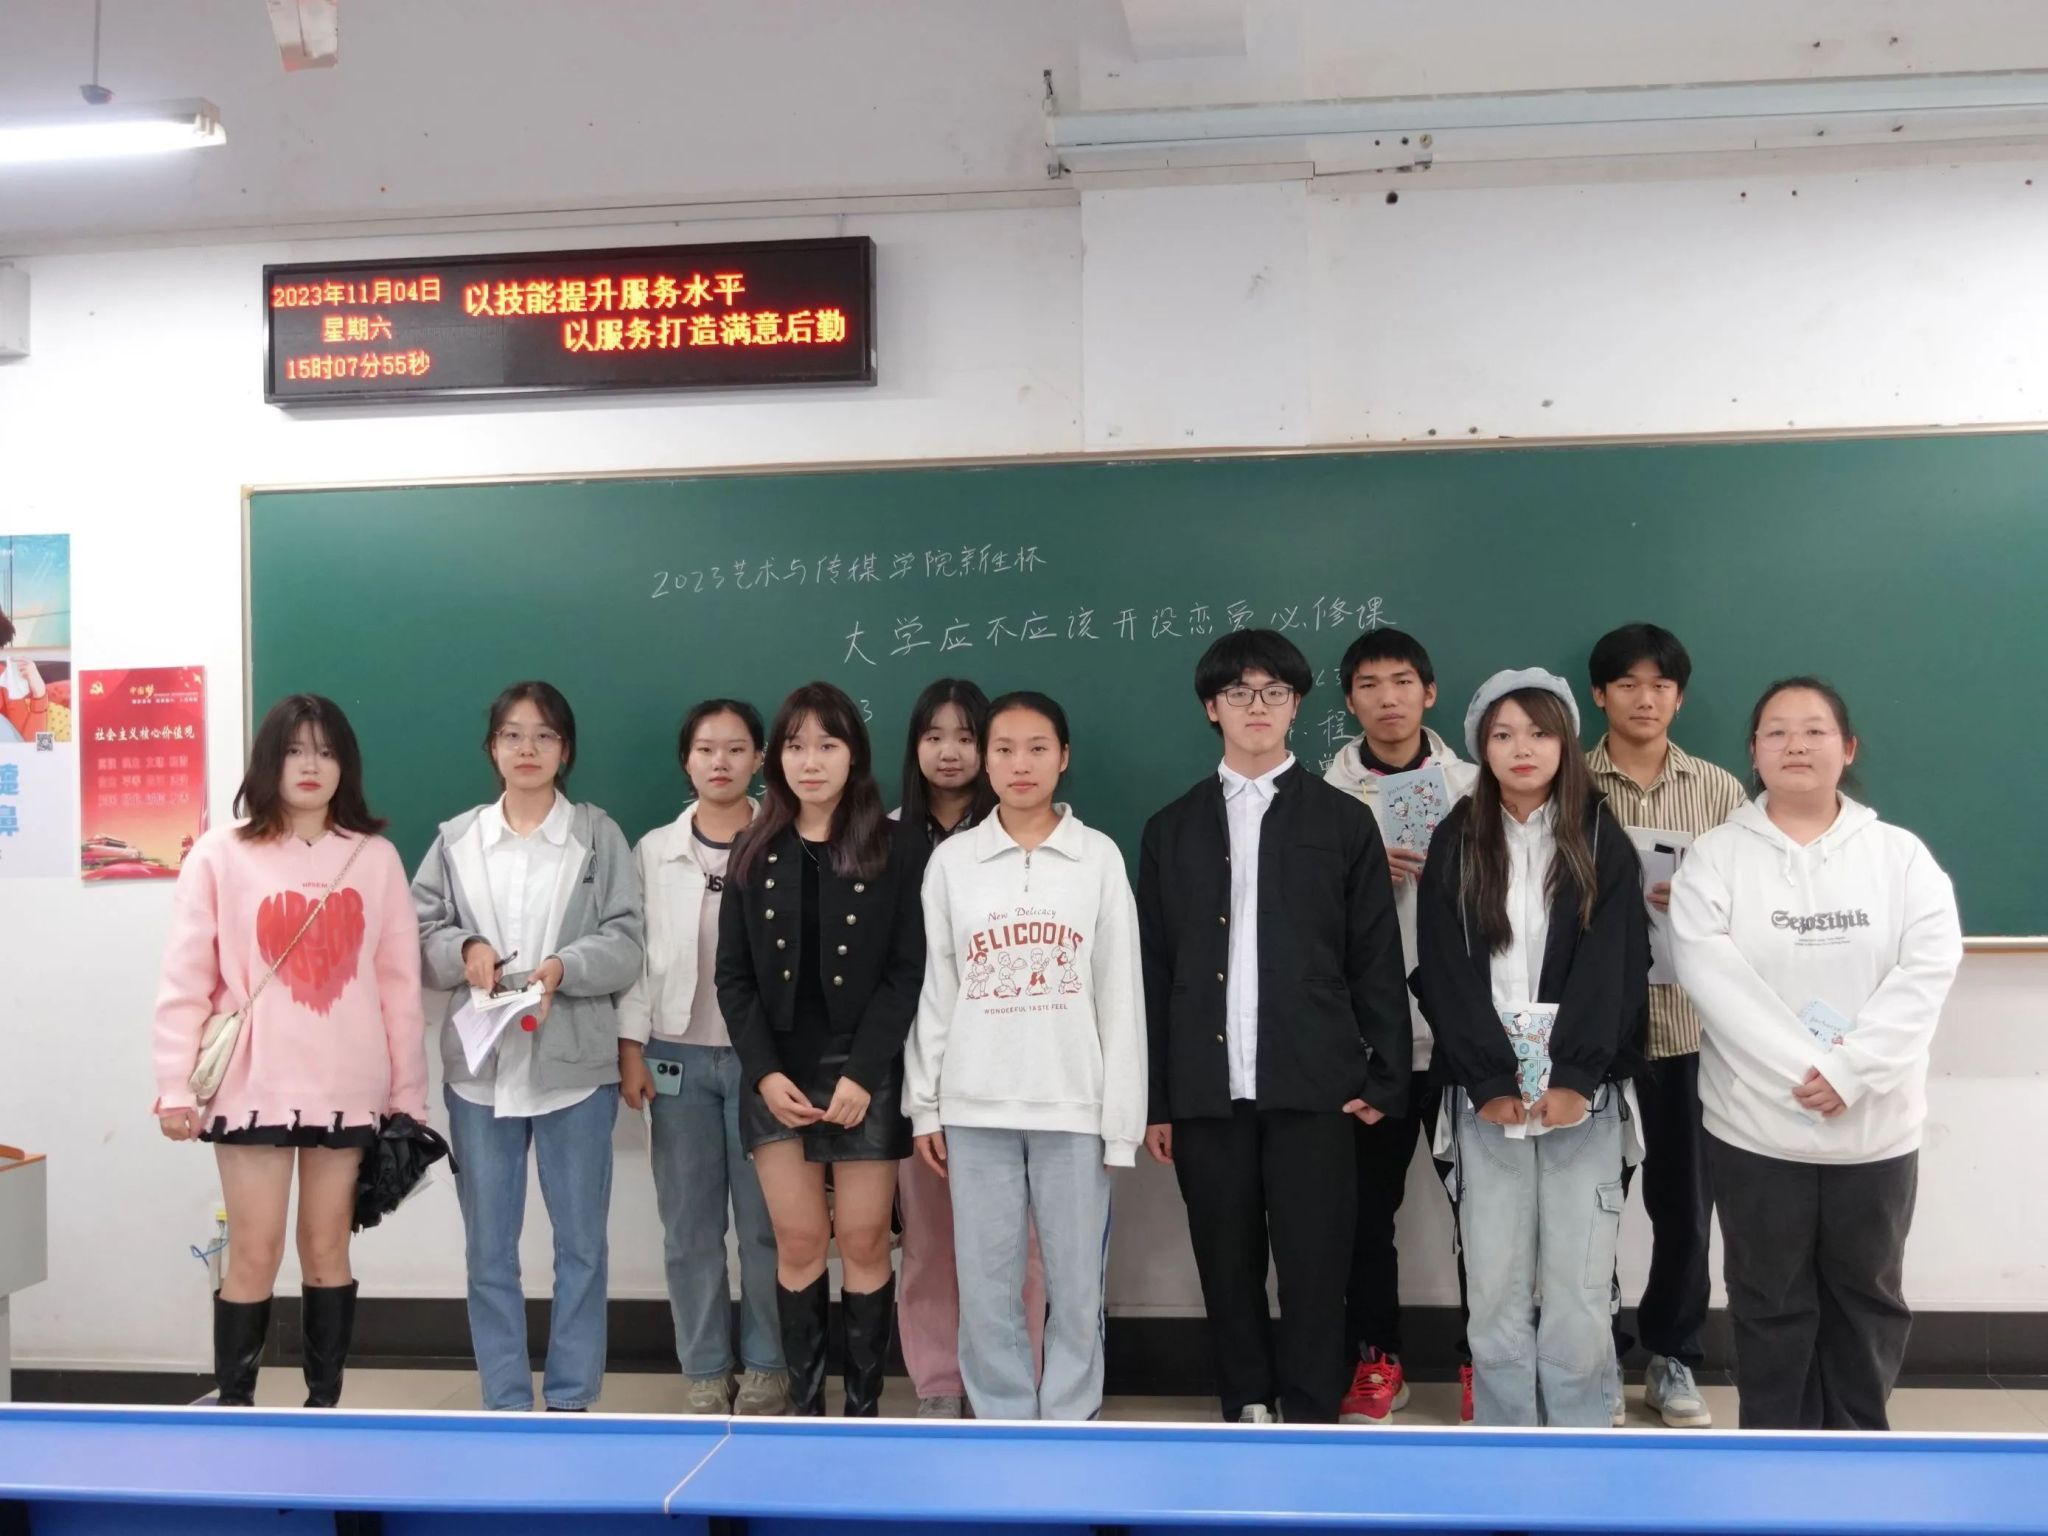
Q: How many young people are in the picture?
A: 11